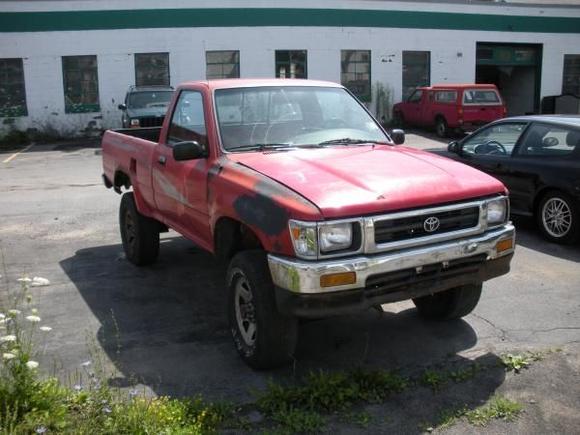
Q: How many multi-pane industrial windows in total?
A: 8